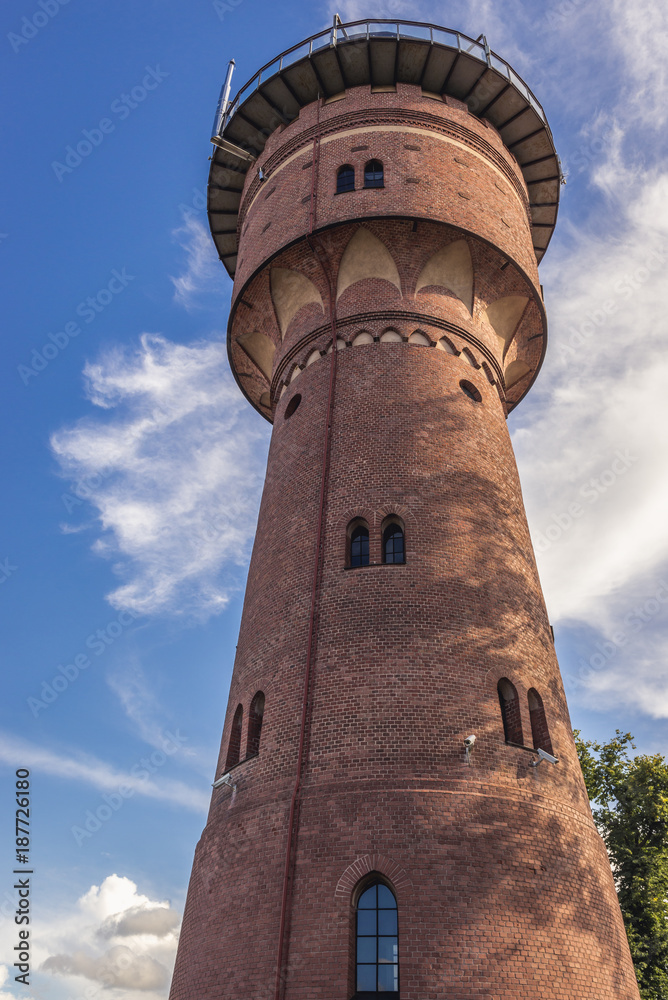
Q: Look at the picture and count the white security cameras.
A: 3